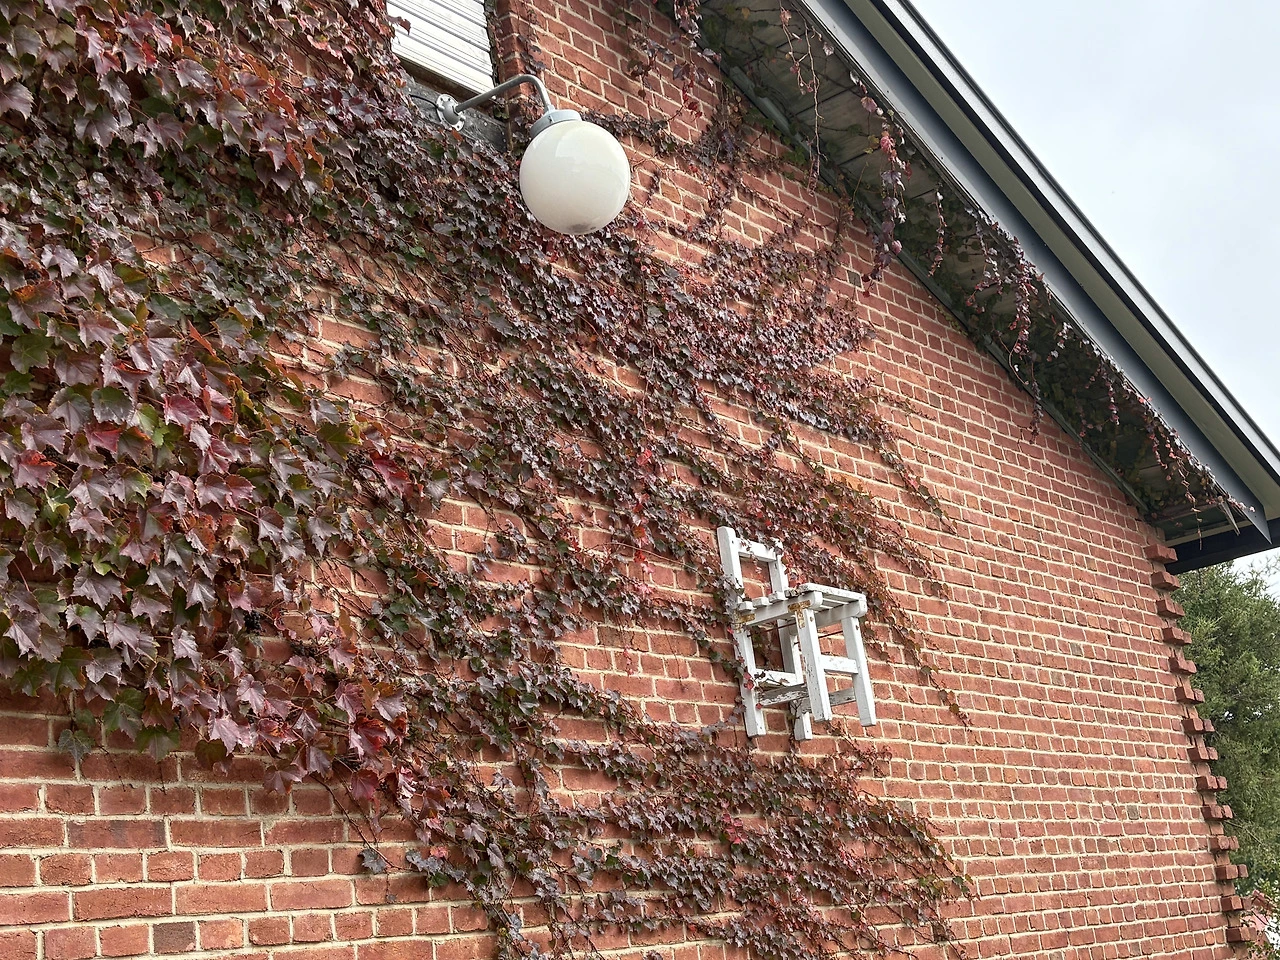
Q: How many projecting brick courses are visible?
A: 14